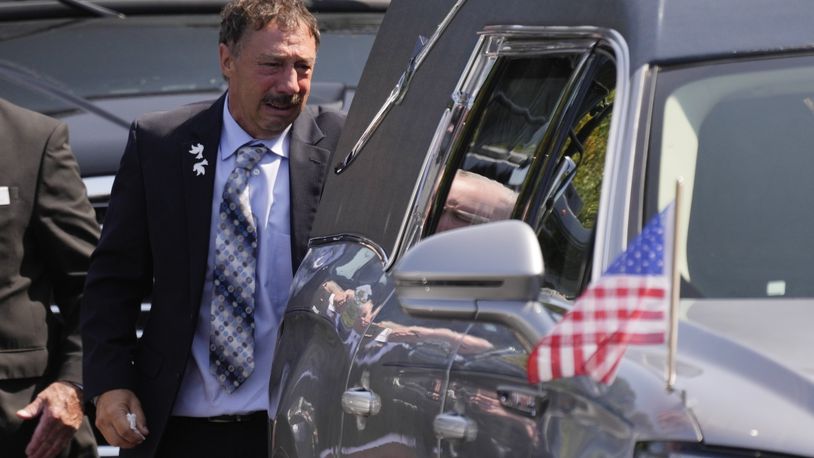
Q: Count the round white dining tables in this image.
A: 0